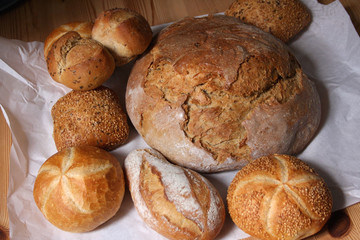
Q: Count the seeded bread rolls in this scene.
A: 4